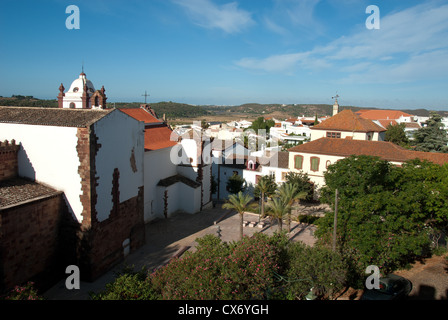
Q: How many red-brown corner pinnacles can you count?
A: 3